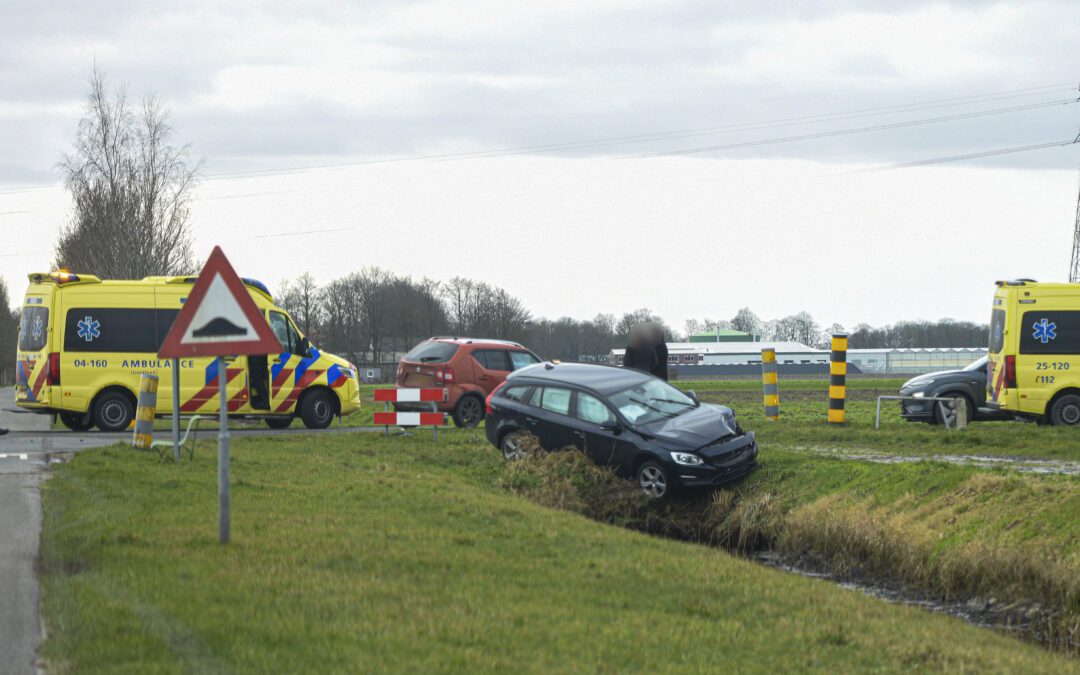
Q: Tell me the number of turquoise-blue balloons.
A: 0